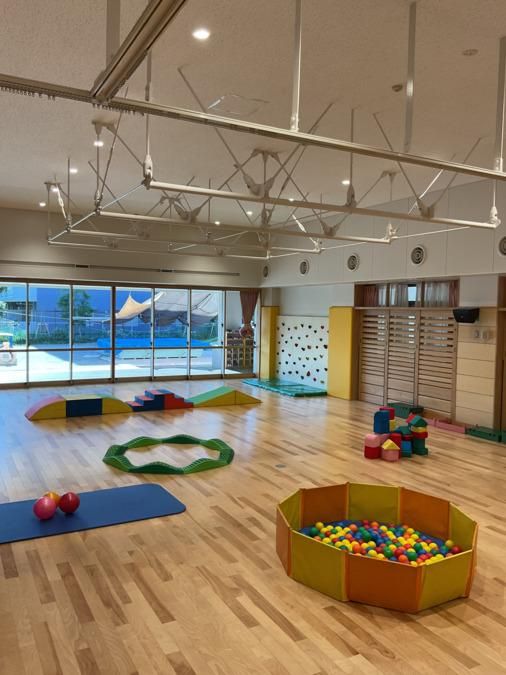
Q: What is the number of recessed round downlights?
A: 9